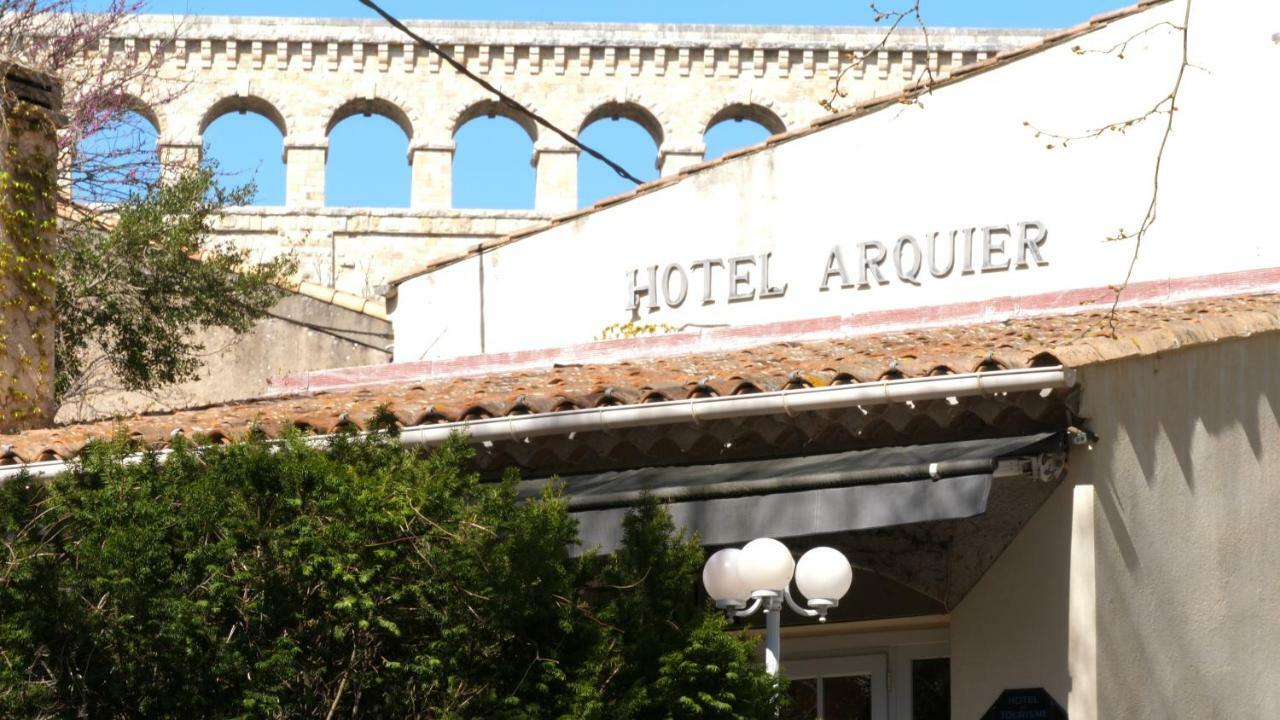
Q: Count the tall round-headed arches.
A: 6